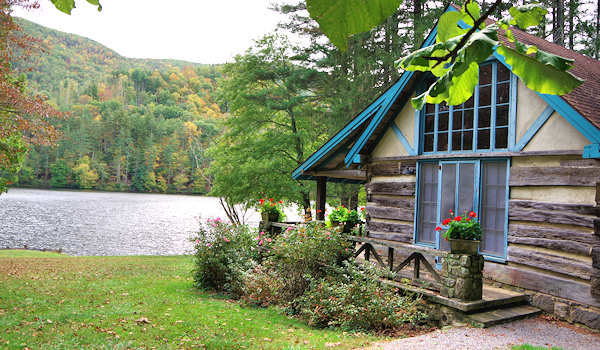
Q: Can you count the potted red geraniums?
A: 3